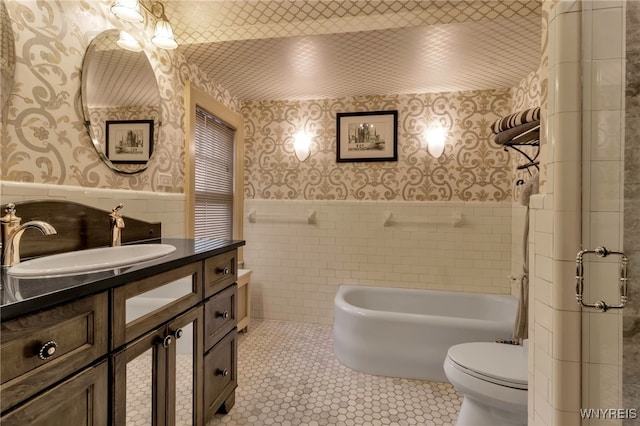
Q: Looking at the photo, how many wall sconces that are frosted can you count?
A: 2